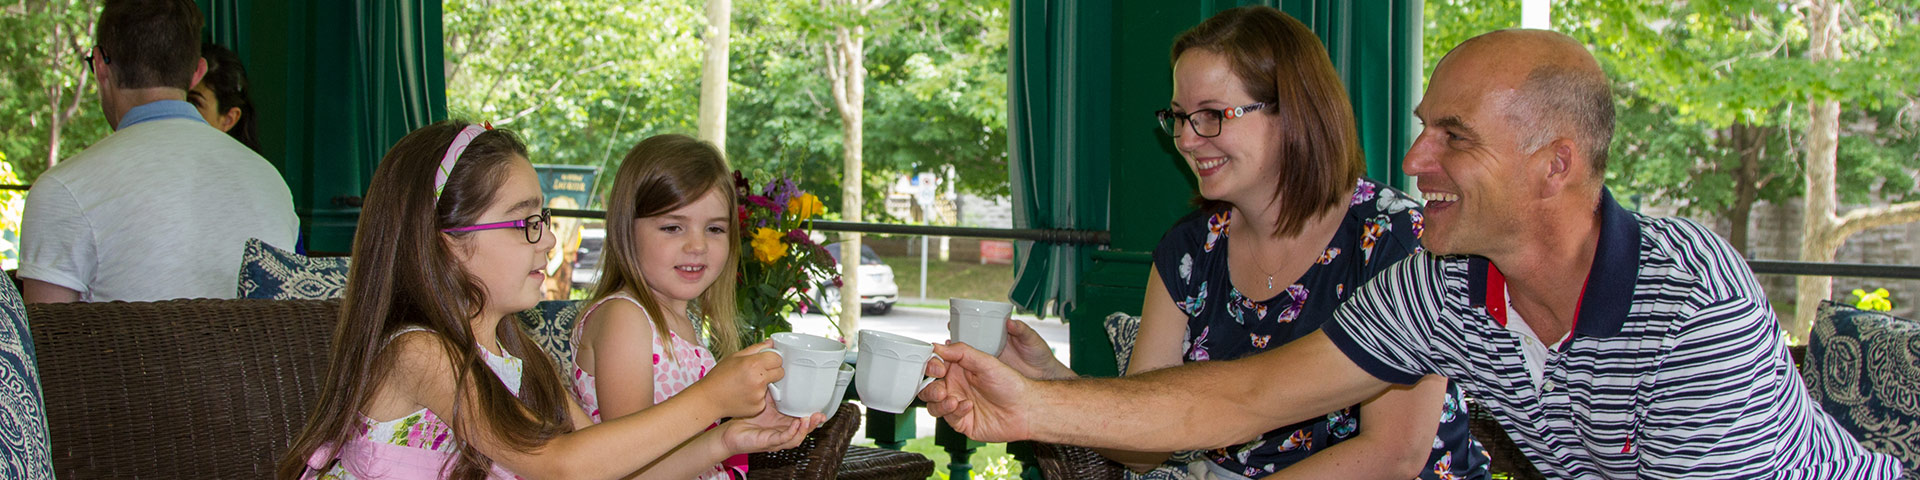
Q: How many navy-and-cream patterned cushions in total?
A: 5